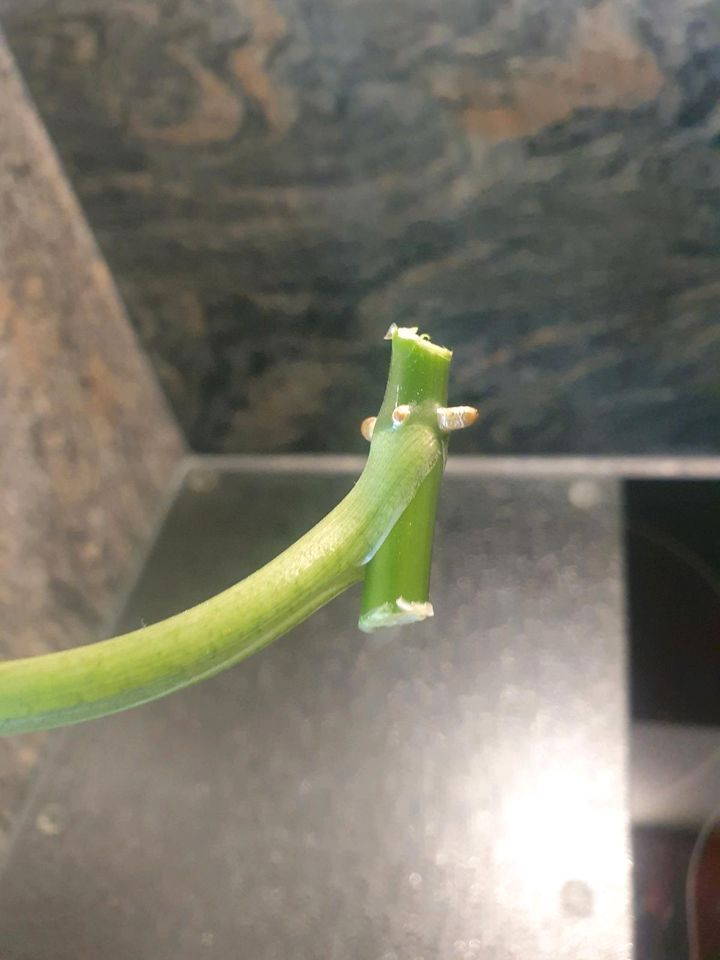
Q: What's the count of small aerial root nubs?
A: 3